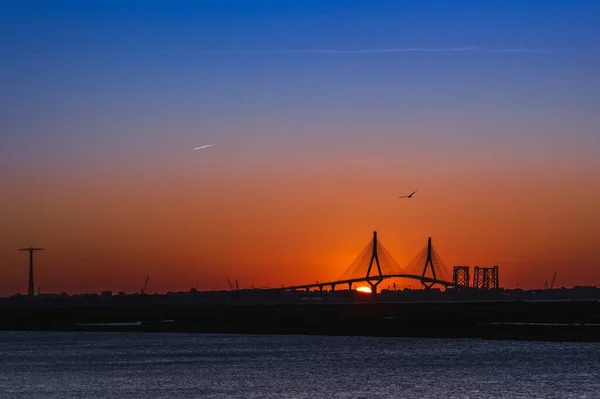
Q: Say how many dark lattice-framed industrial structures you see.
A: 2